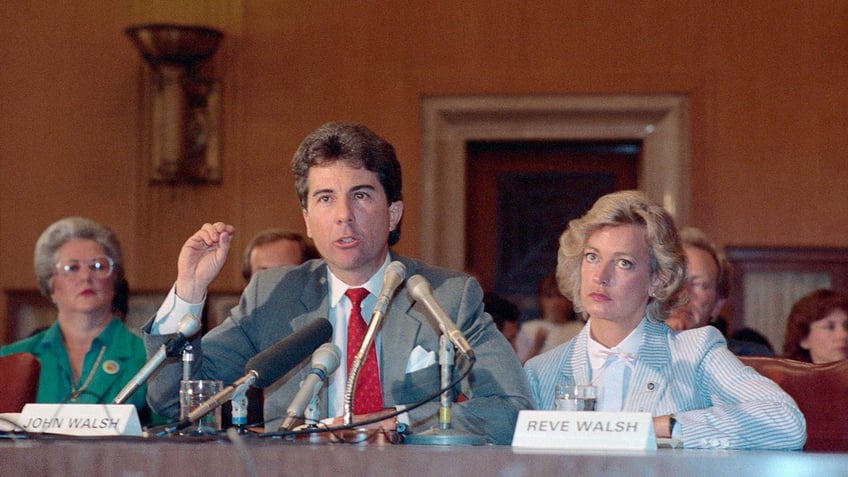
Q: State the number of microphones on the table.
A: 5